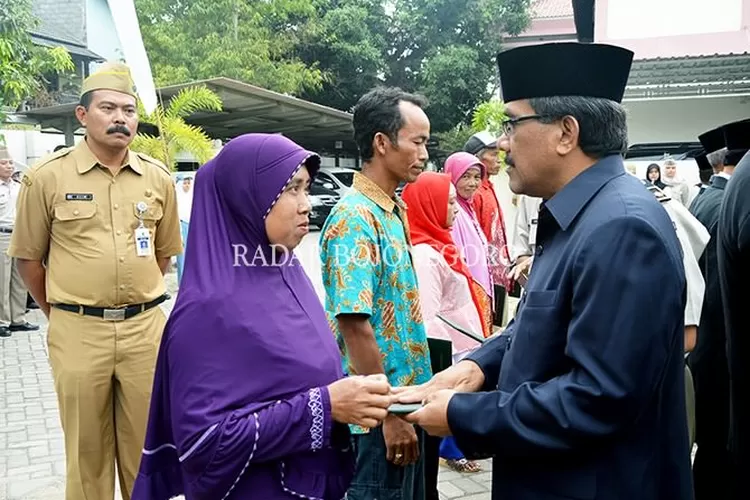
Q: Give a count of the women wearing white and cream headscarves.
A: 2